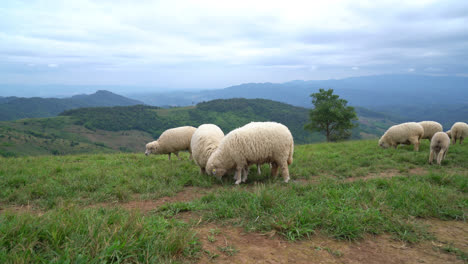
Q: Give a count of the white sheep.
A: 7